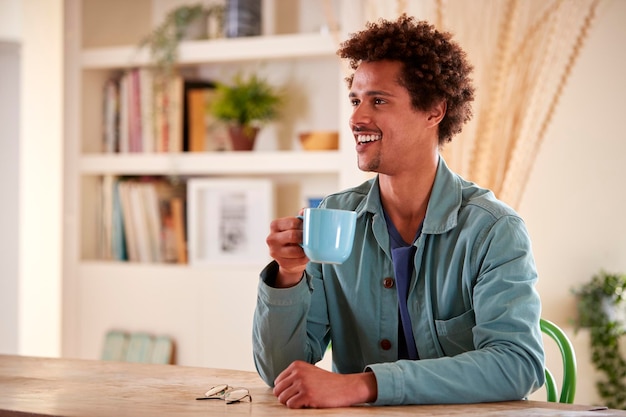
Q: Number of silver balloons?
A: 0